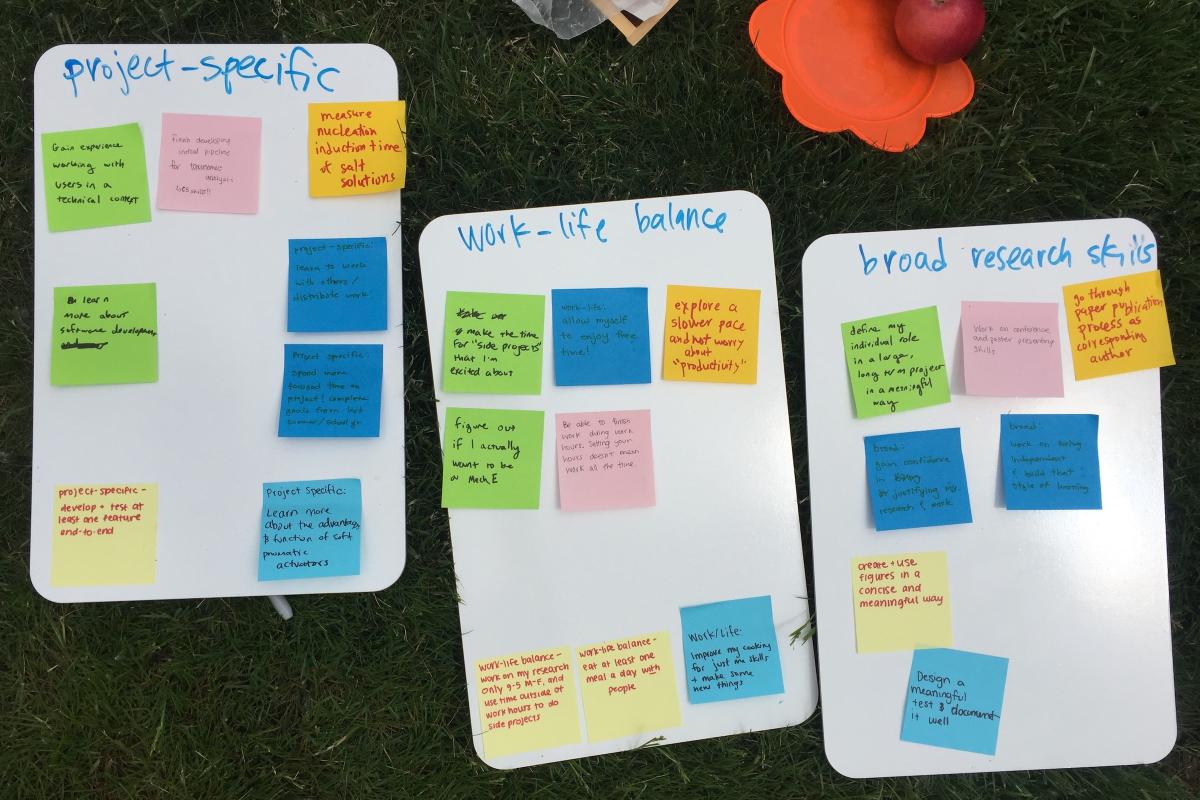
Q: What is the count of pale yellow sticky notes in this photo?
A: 4